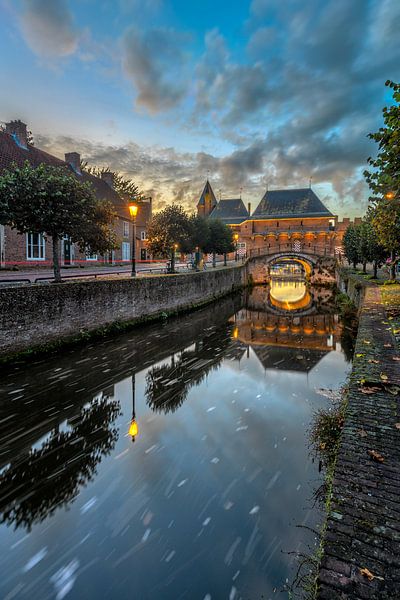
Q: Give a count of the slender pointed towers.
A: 1